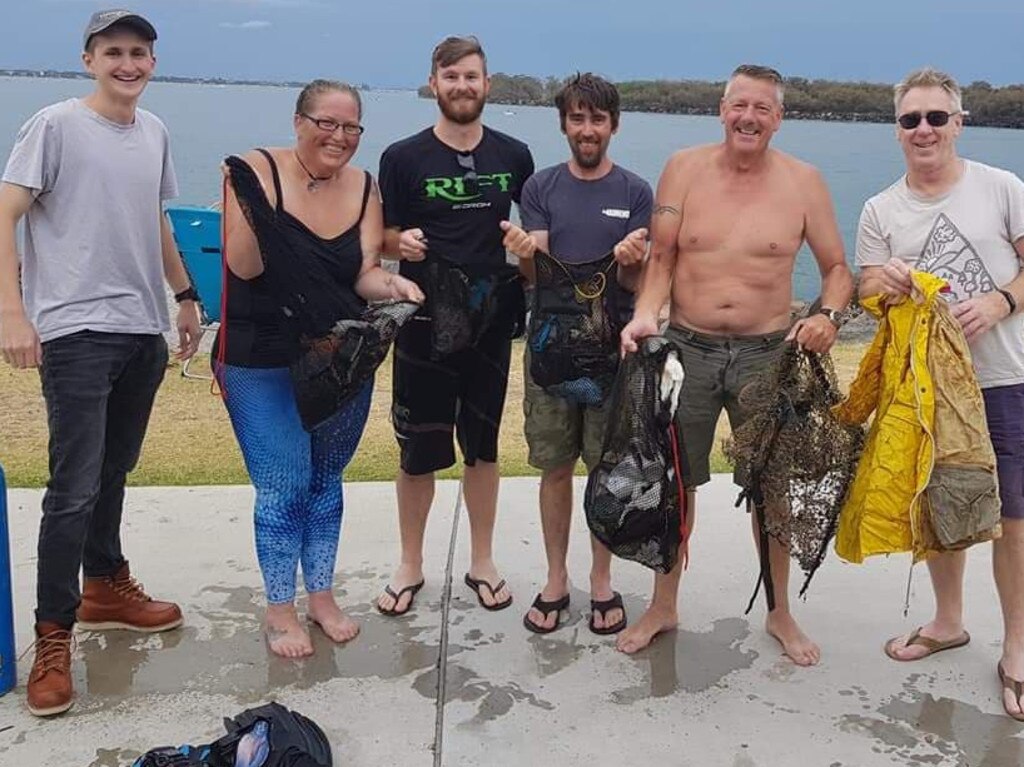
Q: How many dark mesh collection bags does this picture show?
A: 4